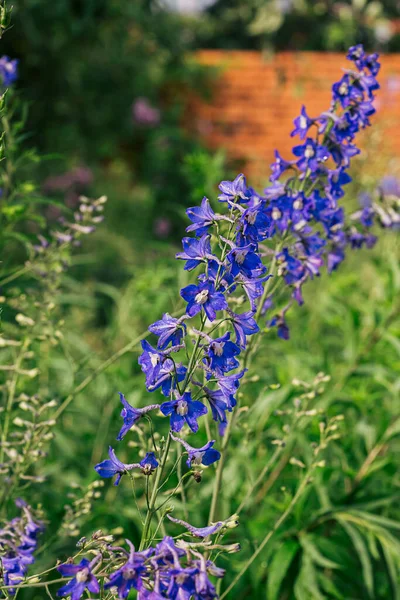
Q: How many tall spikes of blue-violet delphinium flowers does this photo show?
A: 2